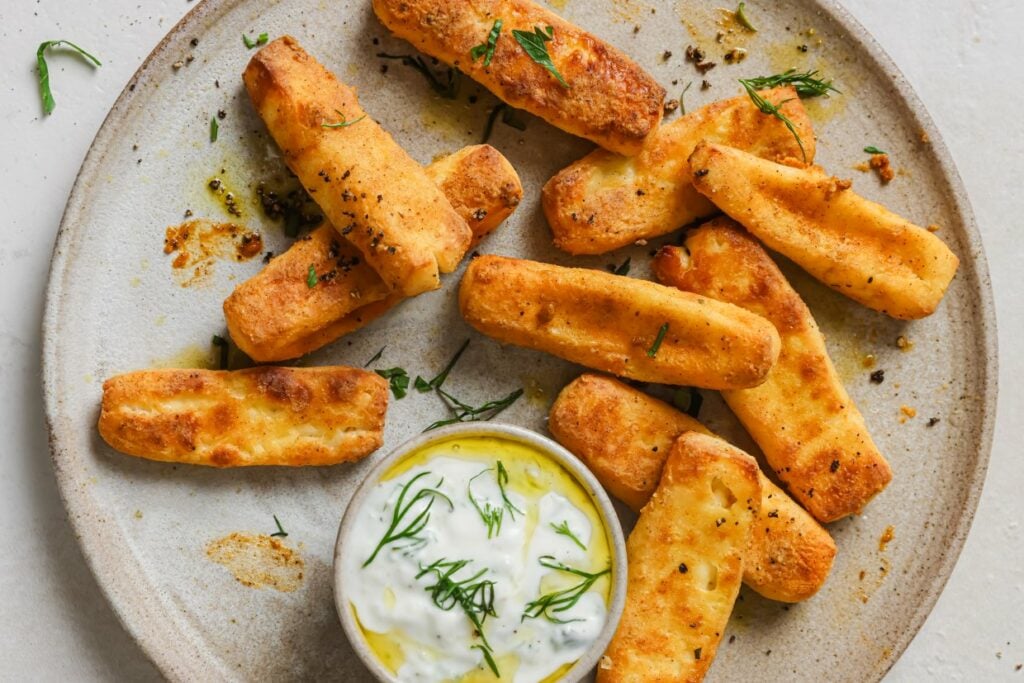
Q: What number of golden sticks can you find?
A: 10